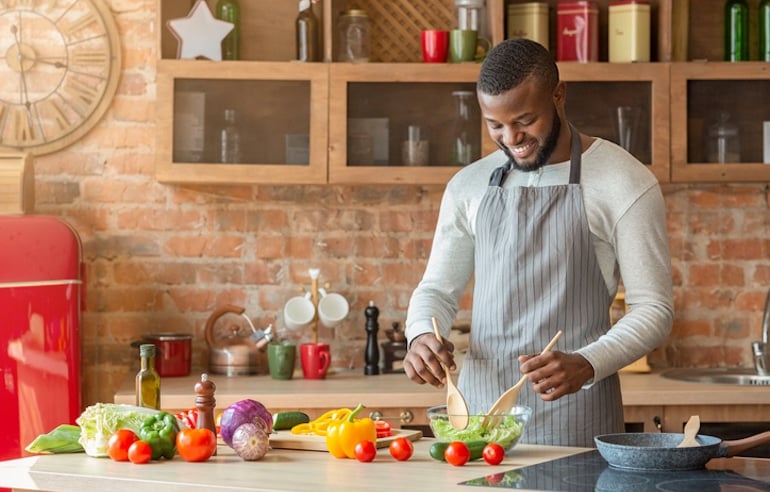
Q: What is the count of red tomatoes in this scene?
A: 7